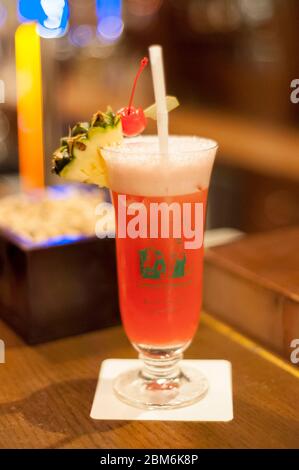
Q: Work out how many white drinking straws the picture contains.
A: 1